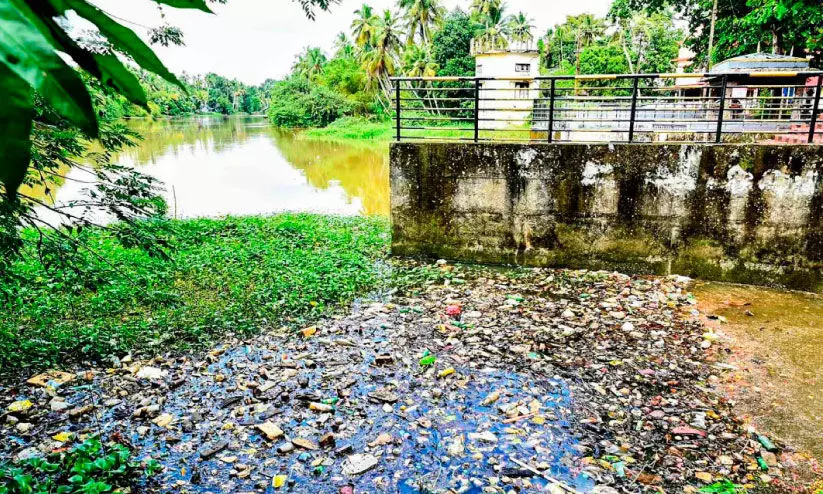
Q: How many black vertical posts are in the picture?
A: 6